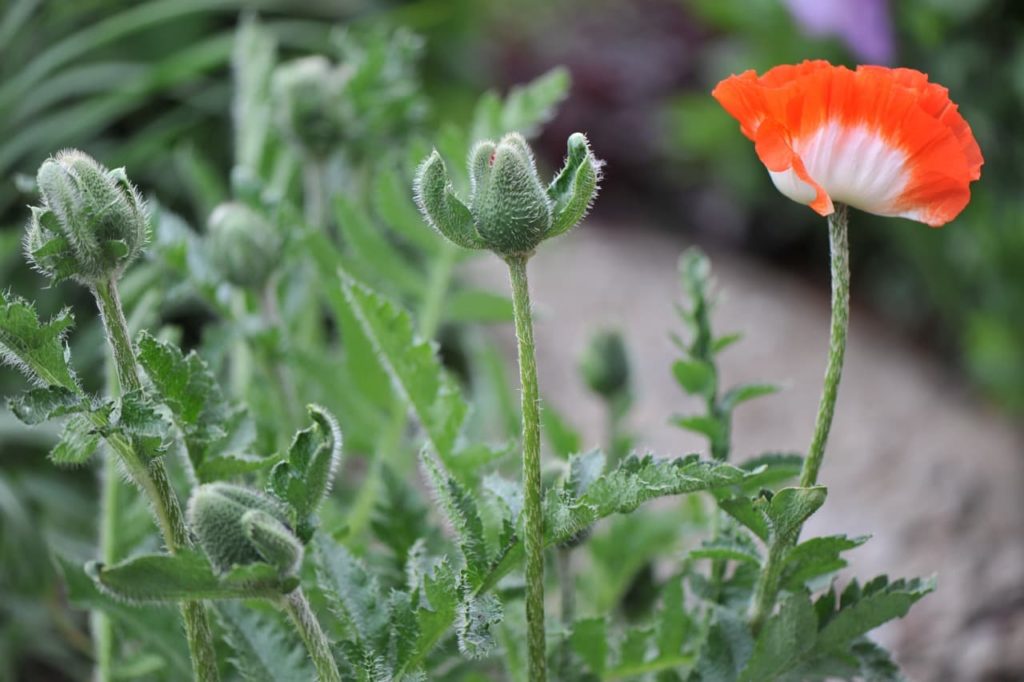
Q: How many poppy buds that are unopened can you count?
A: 6